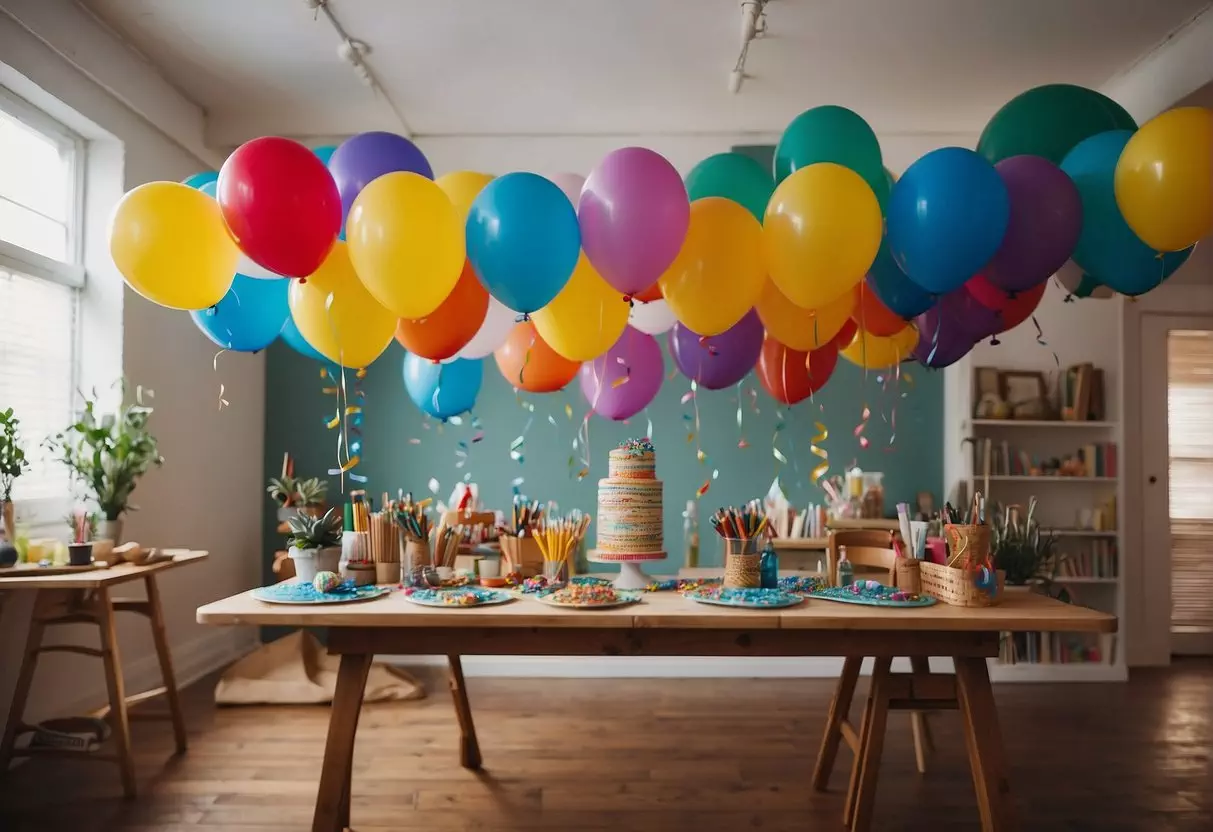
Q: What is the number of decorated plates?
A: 5